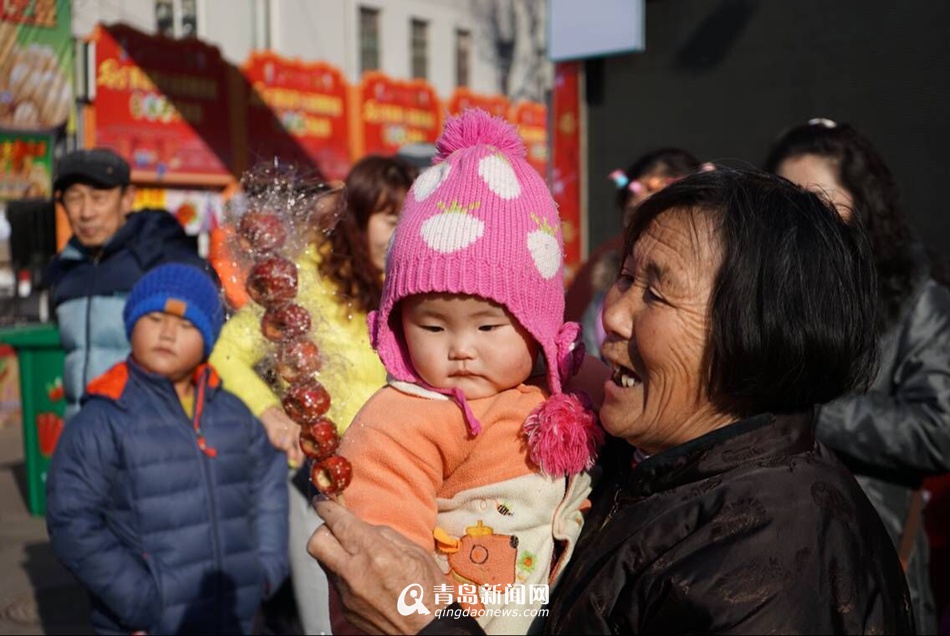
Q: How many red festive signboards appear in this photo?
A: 5